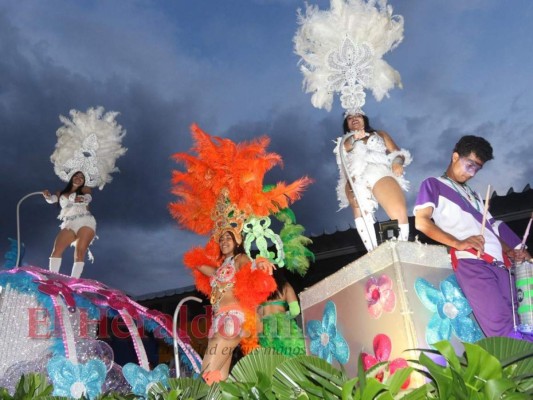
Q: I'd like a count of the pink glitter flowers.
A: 2